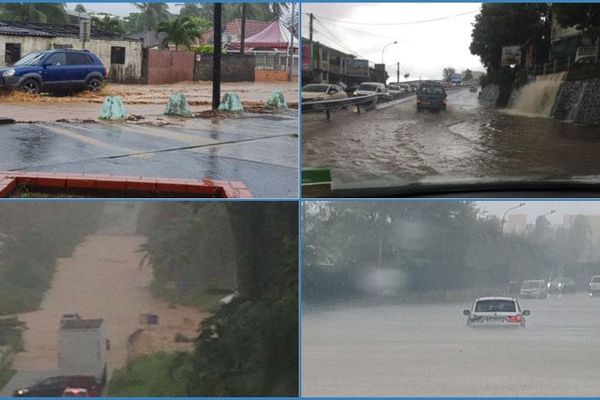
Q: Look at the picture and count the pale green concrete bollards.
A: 4